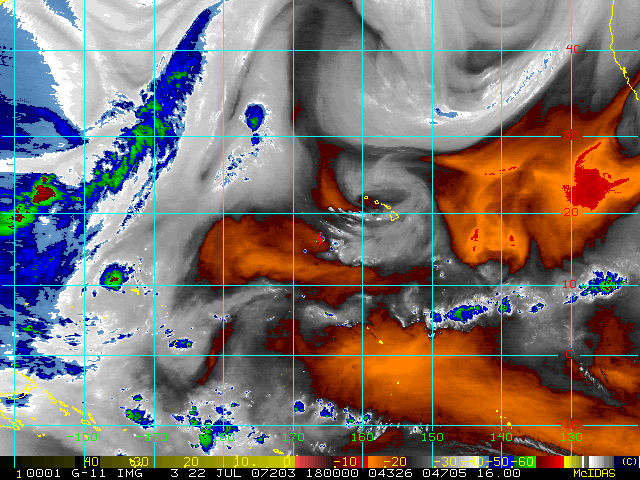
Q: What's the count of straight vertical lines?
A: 9